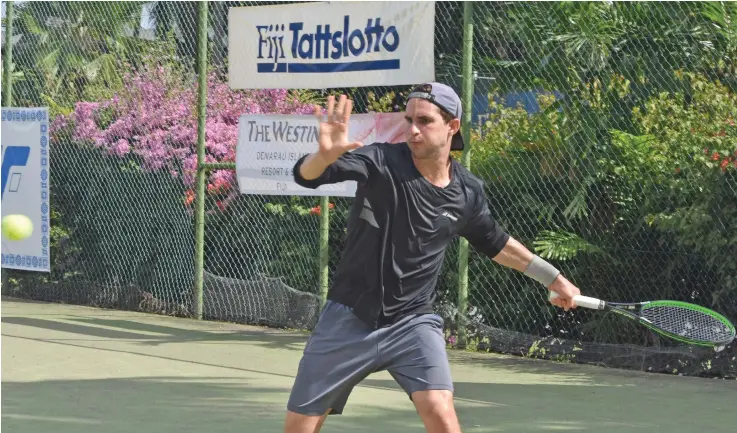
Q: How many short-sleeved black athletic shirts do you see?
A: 1